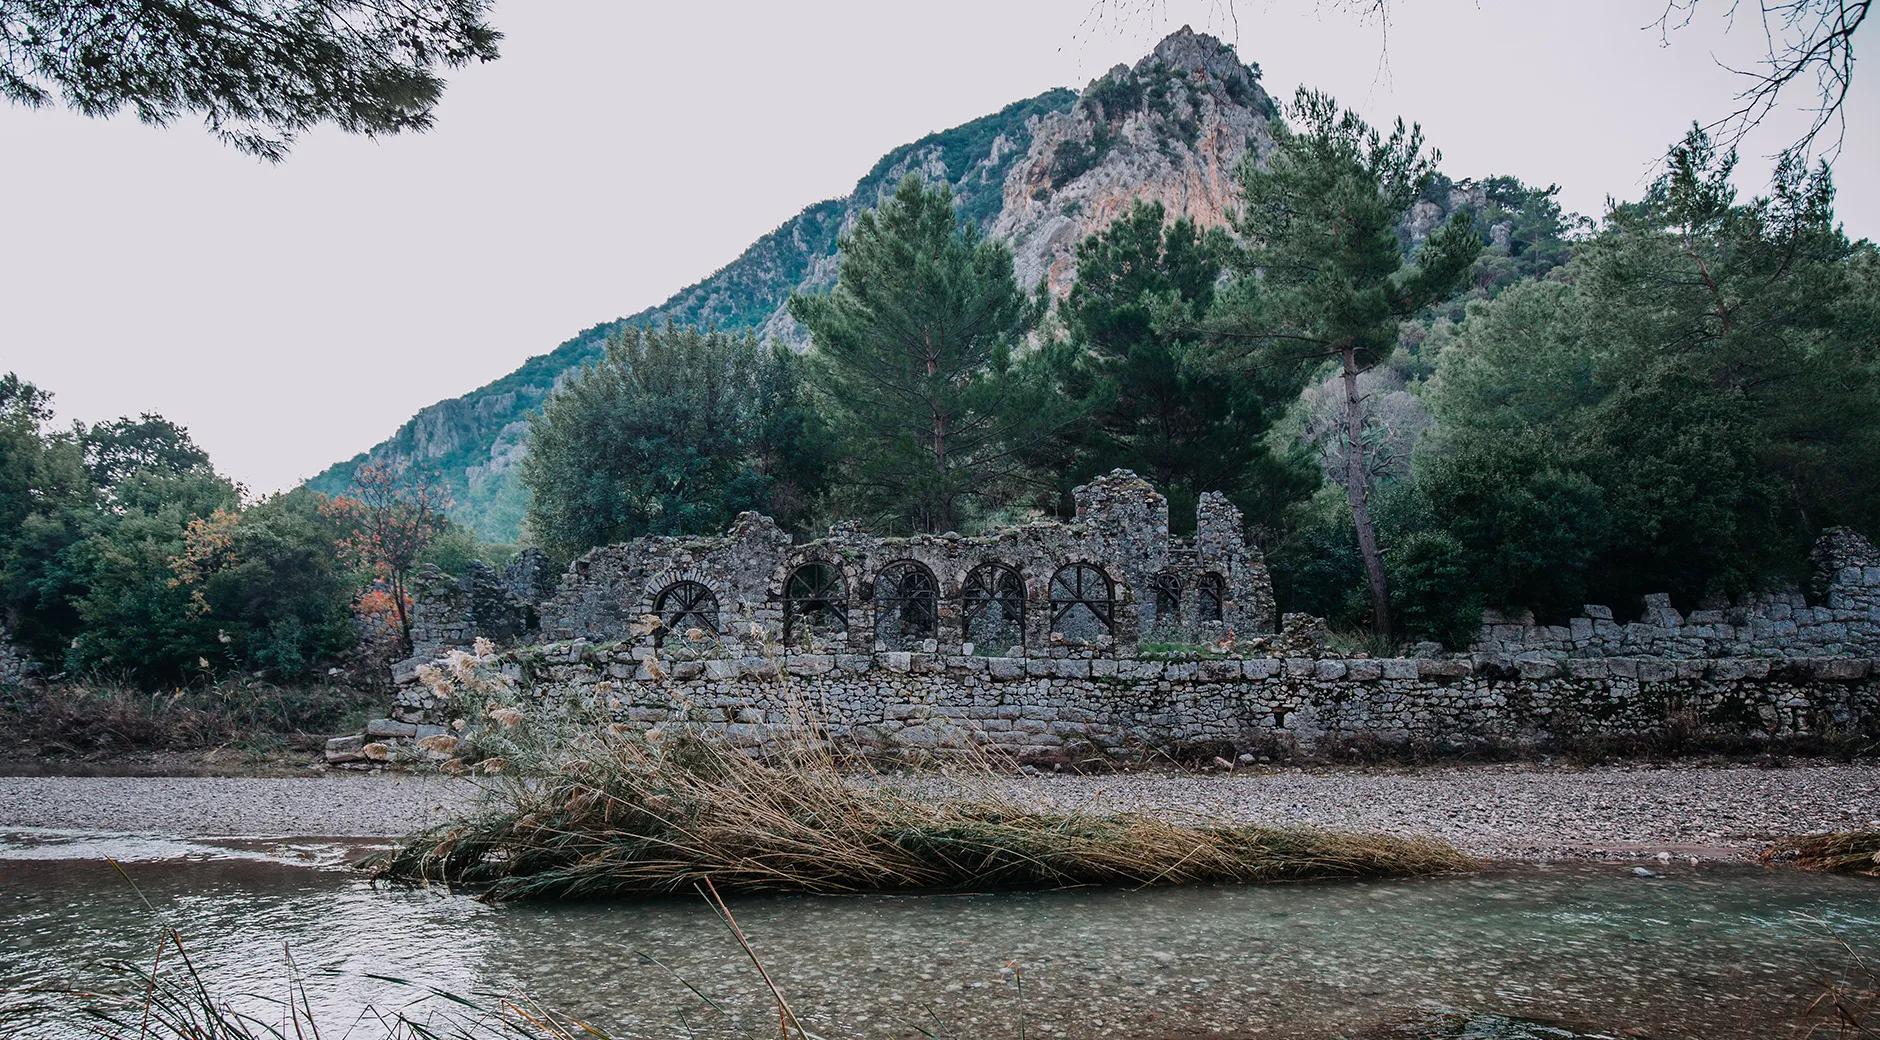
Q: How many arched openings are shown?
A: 7